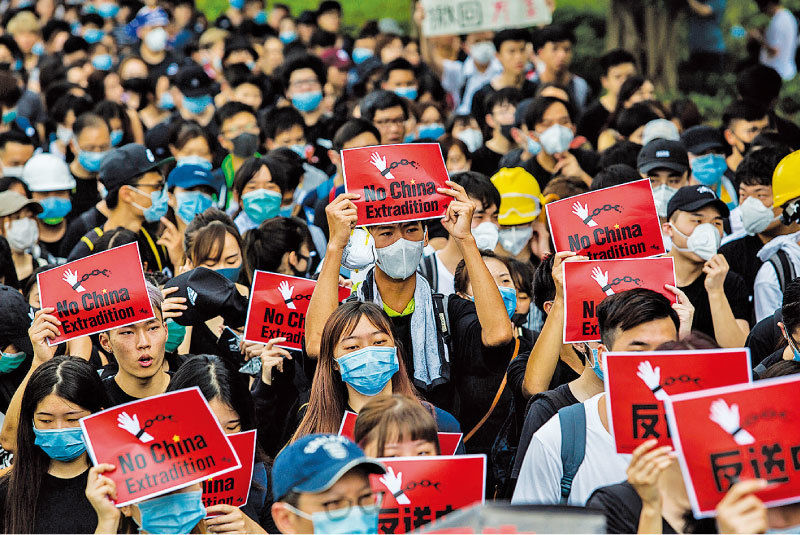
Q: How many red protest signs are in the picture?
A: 11